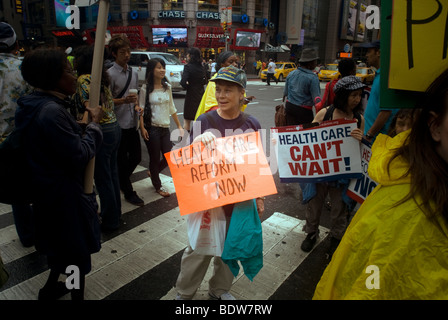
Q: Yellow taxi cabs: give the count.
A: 3